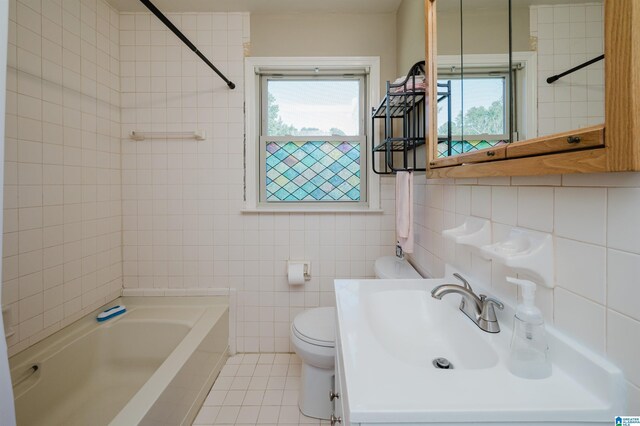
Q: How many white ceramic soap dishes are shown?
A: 2